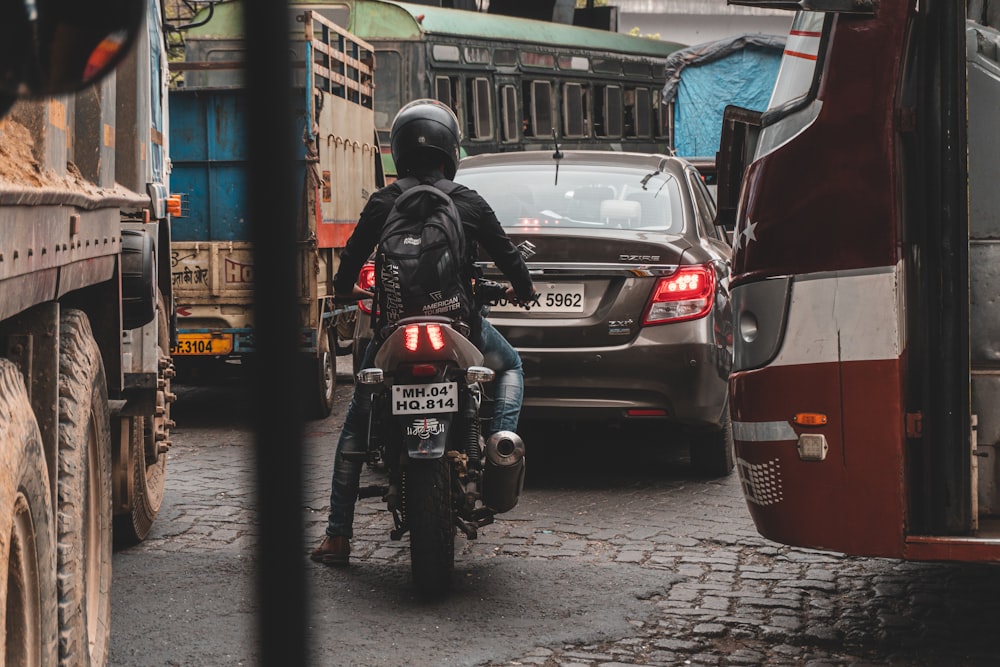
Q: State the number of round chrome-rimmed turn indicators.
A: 2